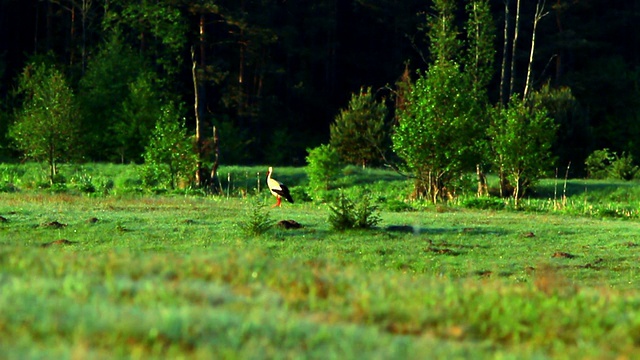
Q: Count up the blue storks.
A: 0